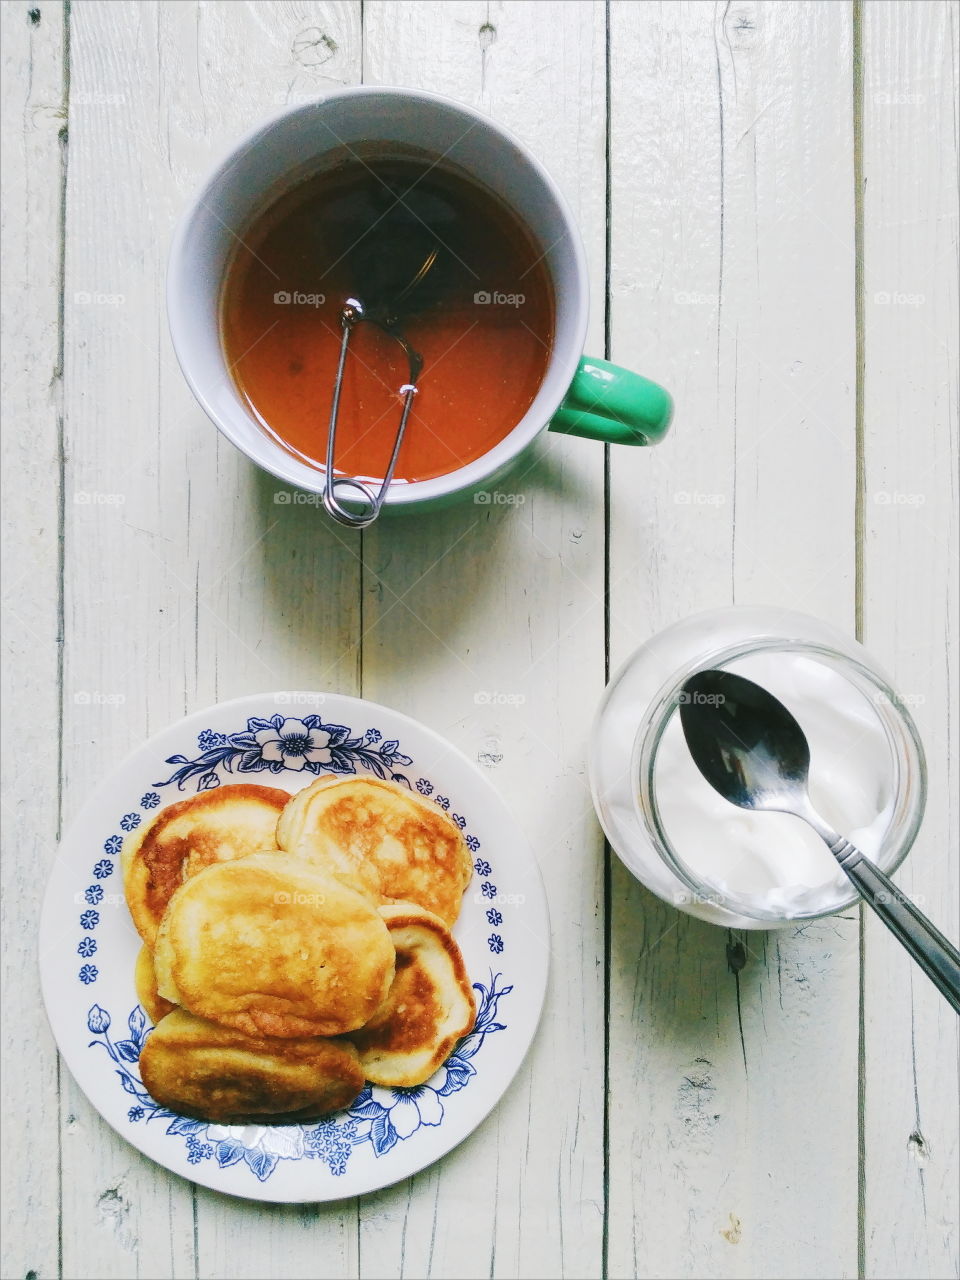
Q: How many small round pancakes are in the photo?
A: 6